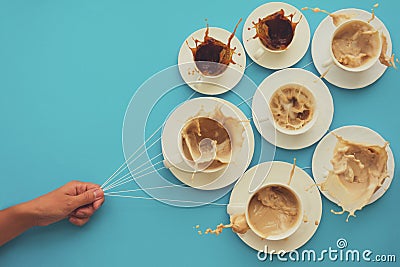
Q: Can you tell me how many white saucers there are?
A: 7